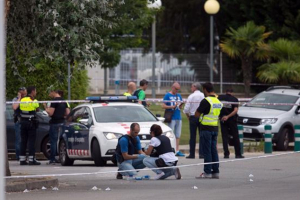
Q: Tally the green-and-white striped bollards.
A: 3